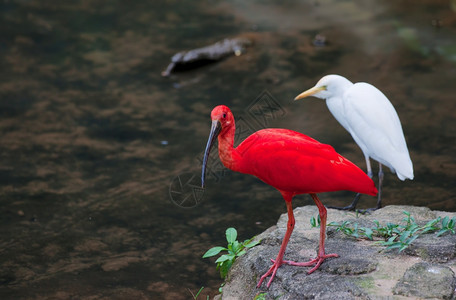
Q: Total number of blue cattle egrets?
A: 0